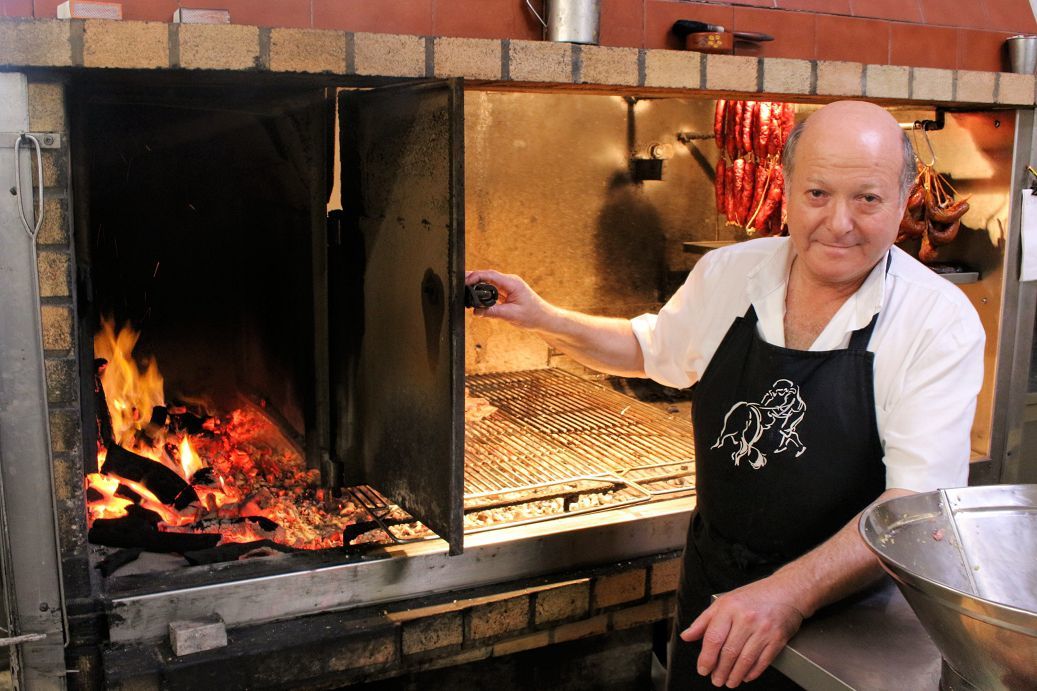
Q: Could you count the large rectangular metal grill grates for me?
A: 2